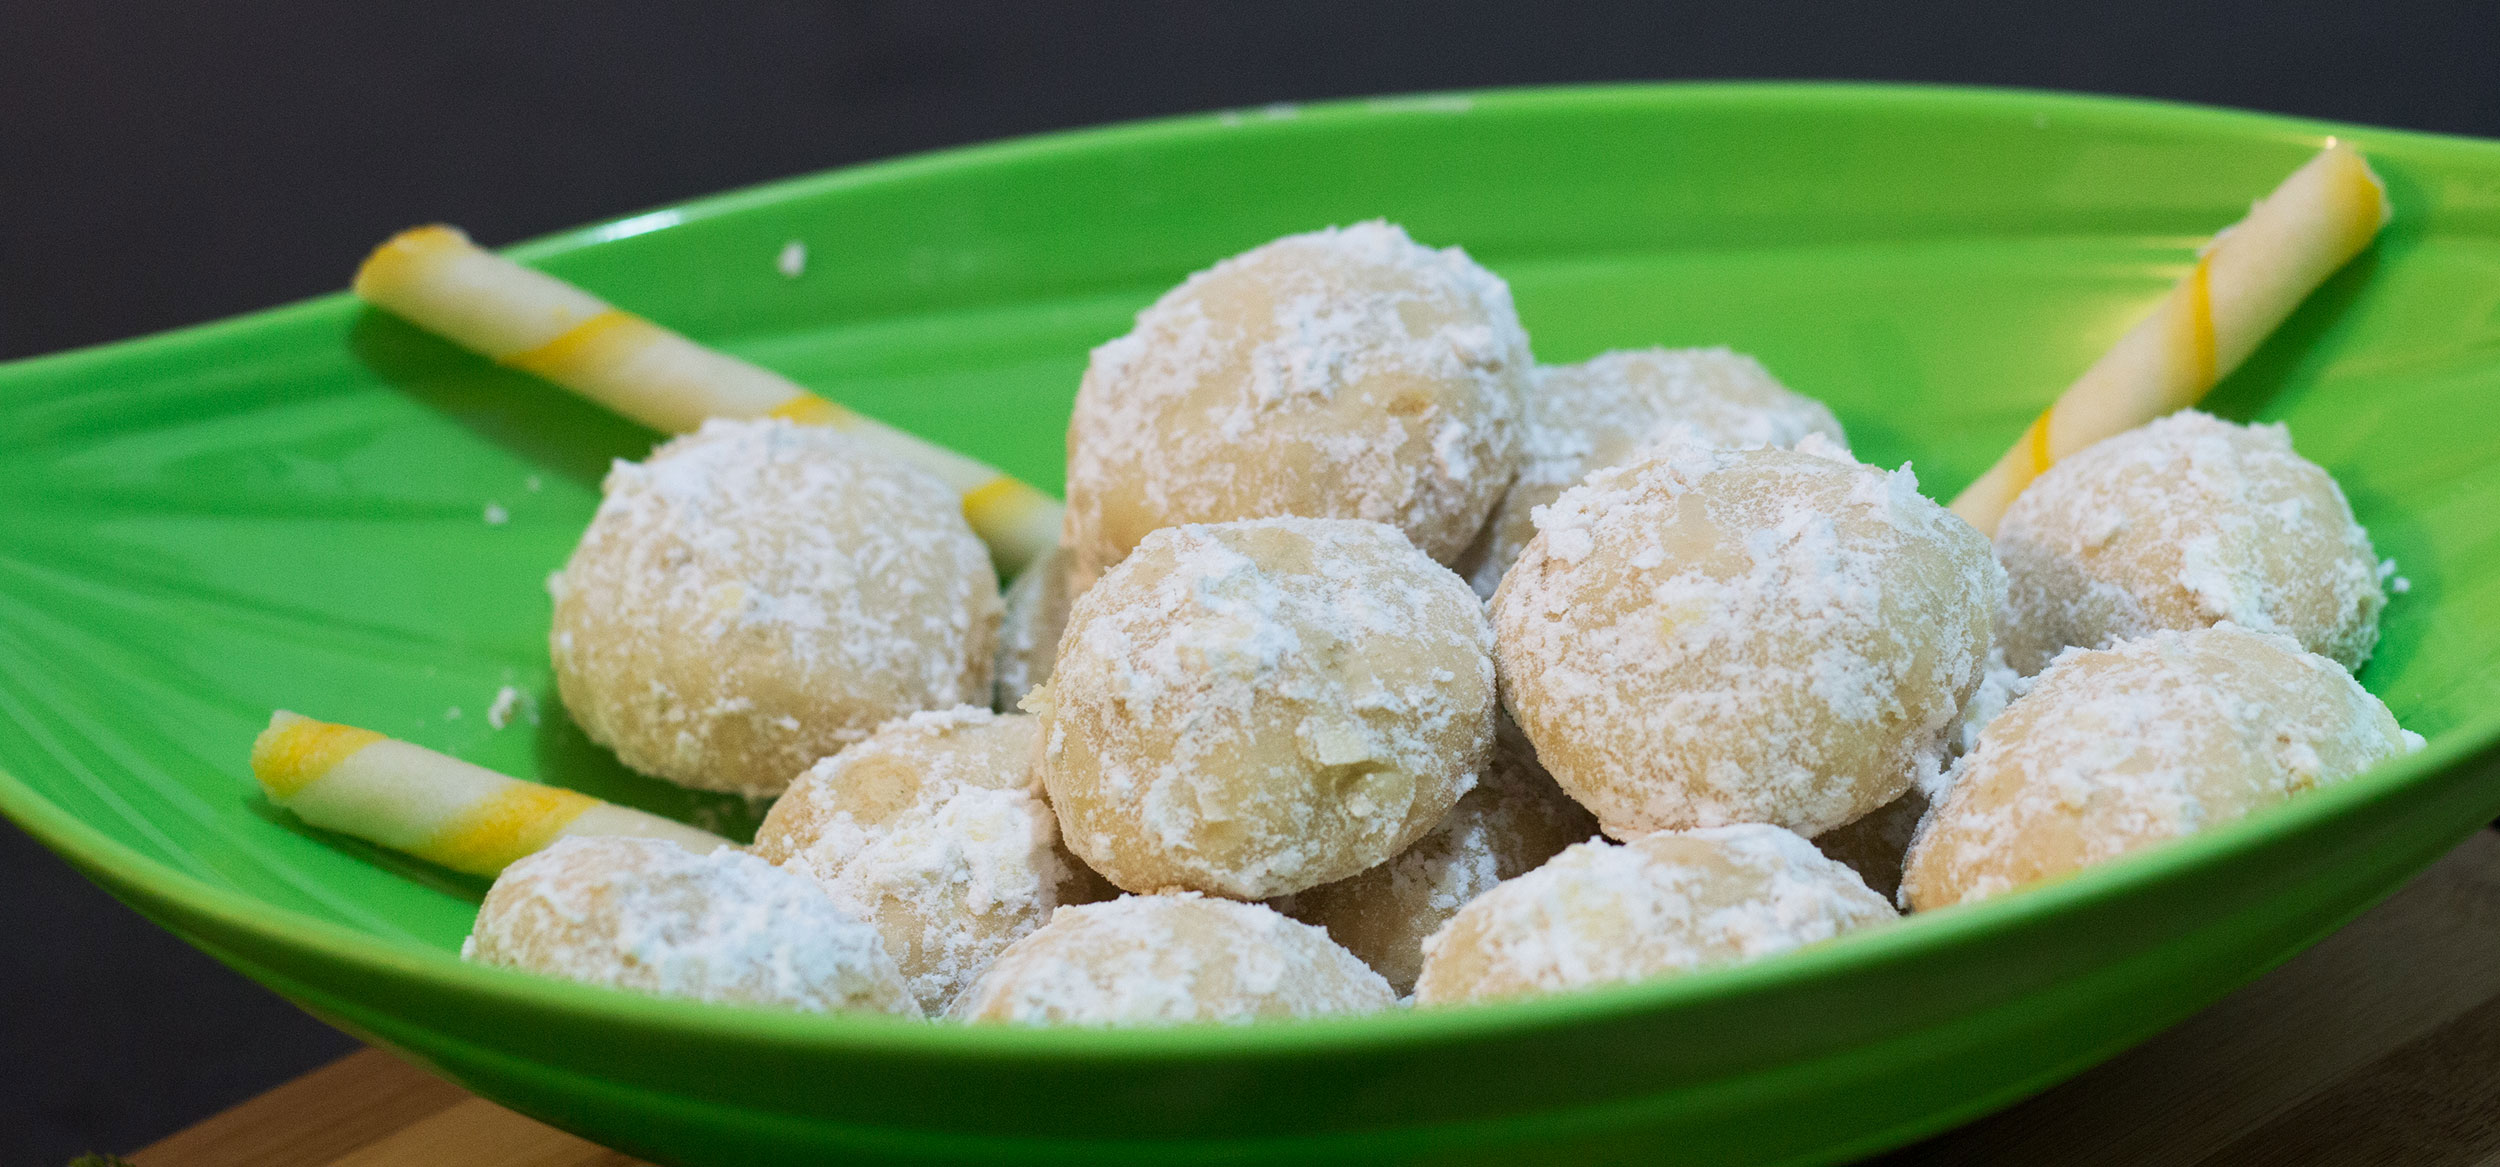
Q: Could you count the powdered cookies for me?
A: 13